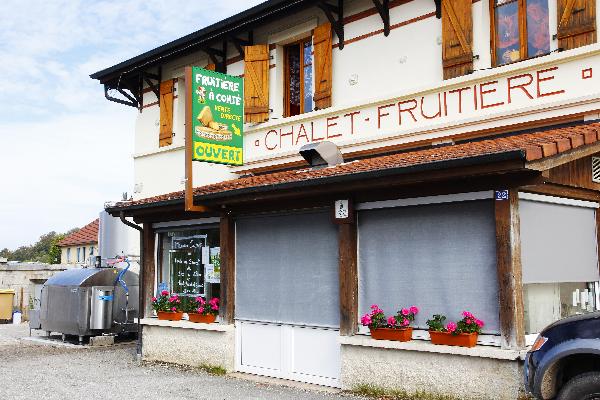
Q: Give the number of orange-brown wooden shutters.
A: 5